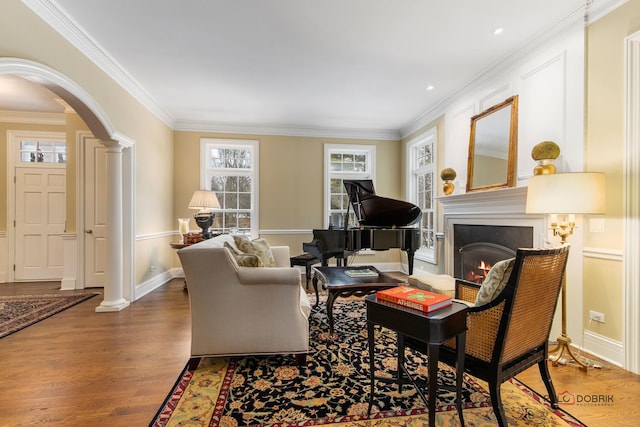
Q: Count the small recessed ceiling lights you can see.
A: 2